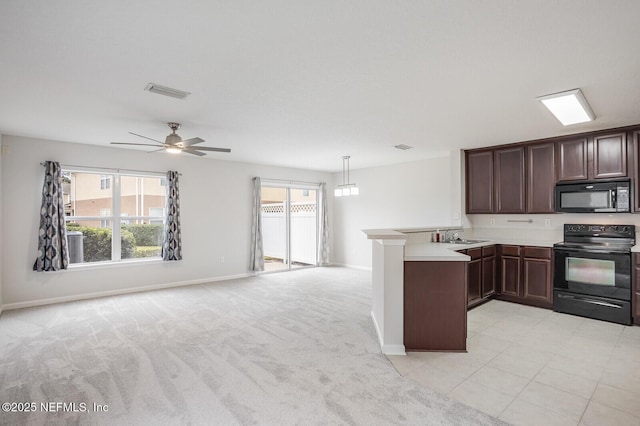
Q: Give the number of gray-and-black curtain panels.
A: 2